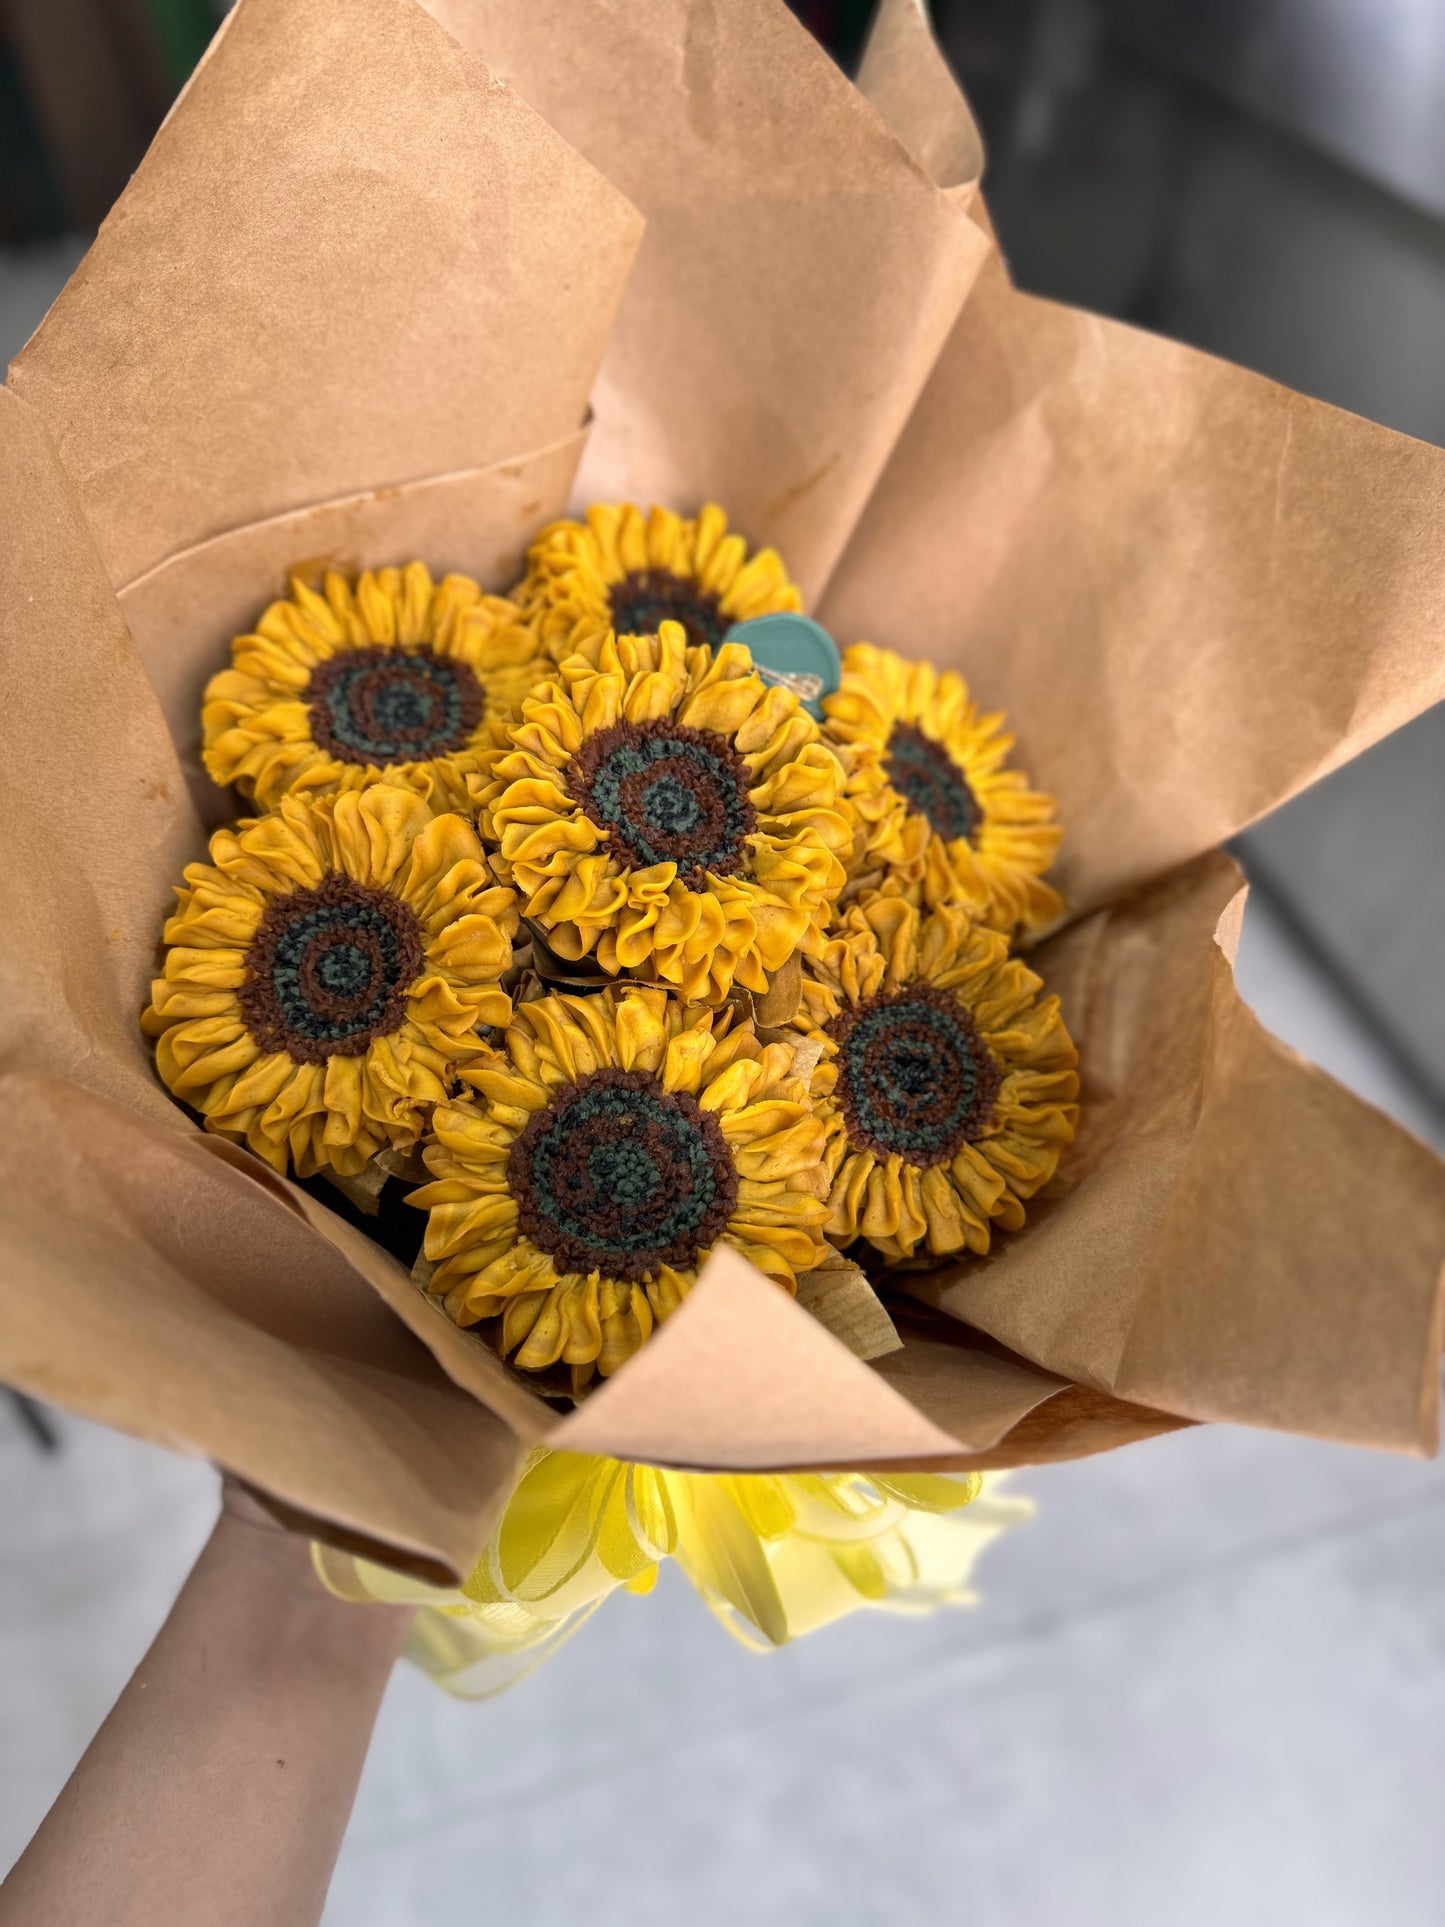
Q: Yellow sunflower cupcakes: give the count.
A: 7